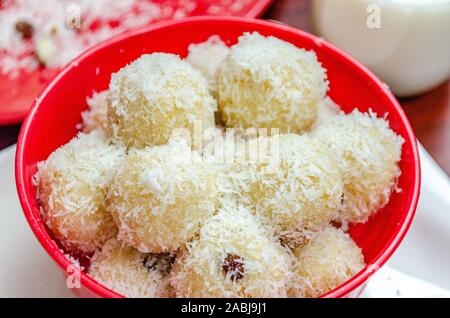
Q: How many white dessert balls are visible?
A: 12